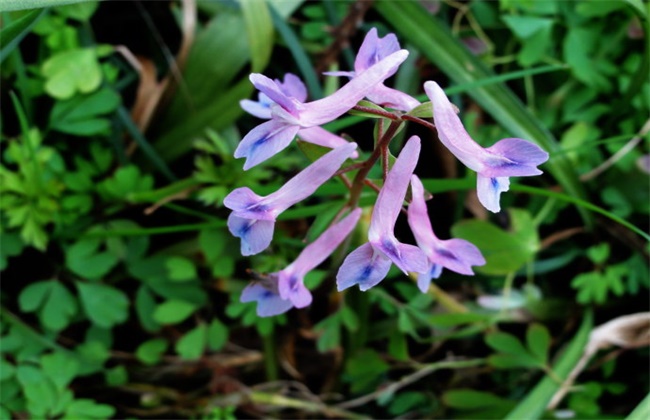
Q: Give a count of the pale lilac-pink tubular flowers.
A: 8